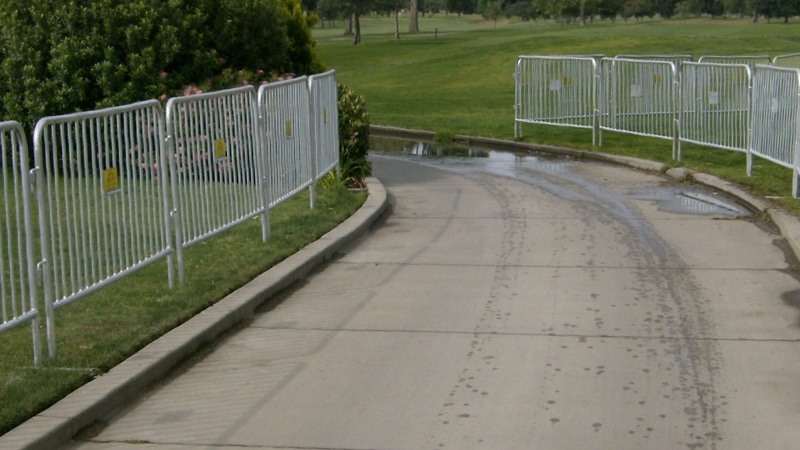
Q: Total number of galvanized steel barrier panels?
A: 13